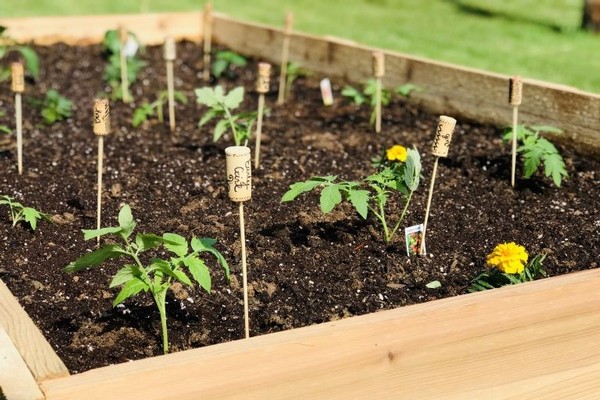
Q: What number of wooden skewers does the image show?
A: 11